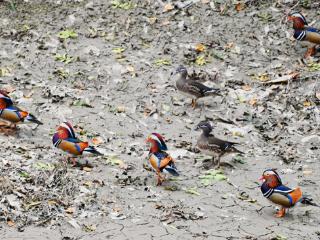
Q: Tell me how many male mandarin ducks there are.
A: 5